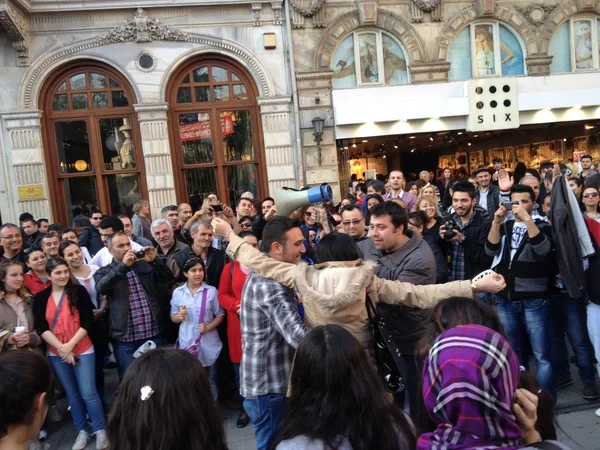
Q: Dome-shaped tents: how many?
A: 0